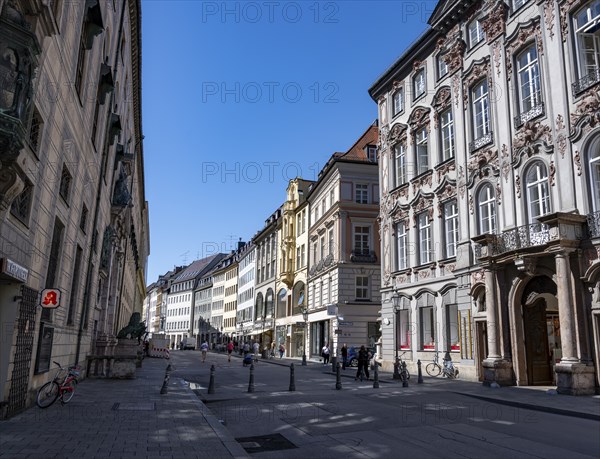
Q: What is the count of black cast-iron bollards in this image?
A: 8